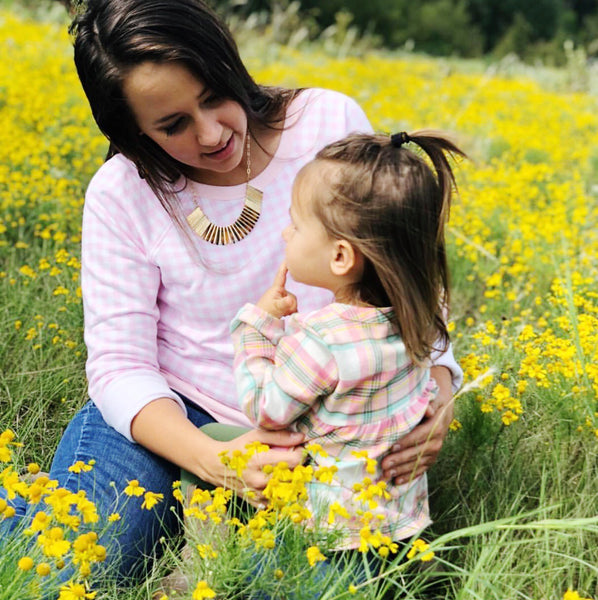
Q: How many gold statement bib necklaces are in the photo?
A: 1